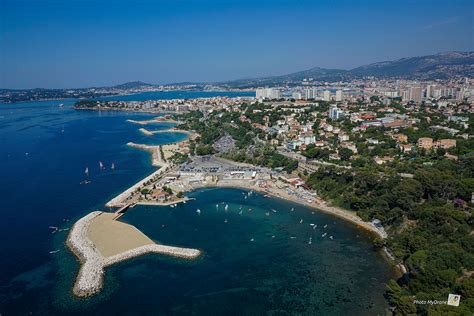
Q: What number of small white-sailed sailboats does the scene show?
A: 3